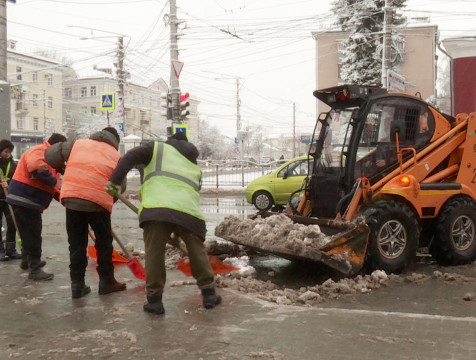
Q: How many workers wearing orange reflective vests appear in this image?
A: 2